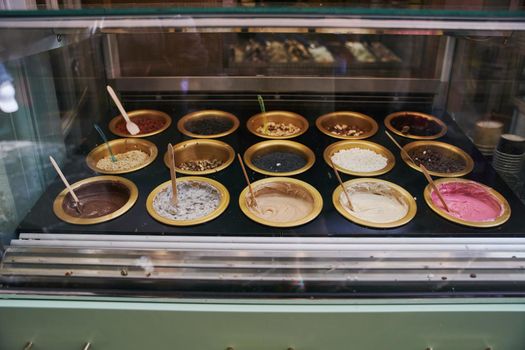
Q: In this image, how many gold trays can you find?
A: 15